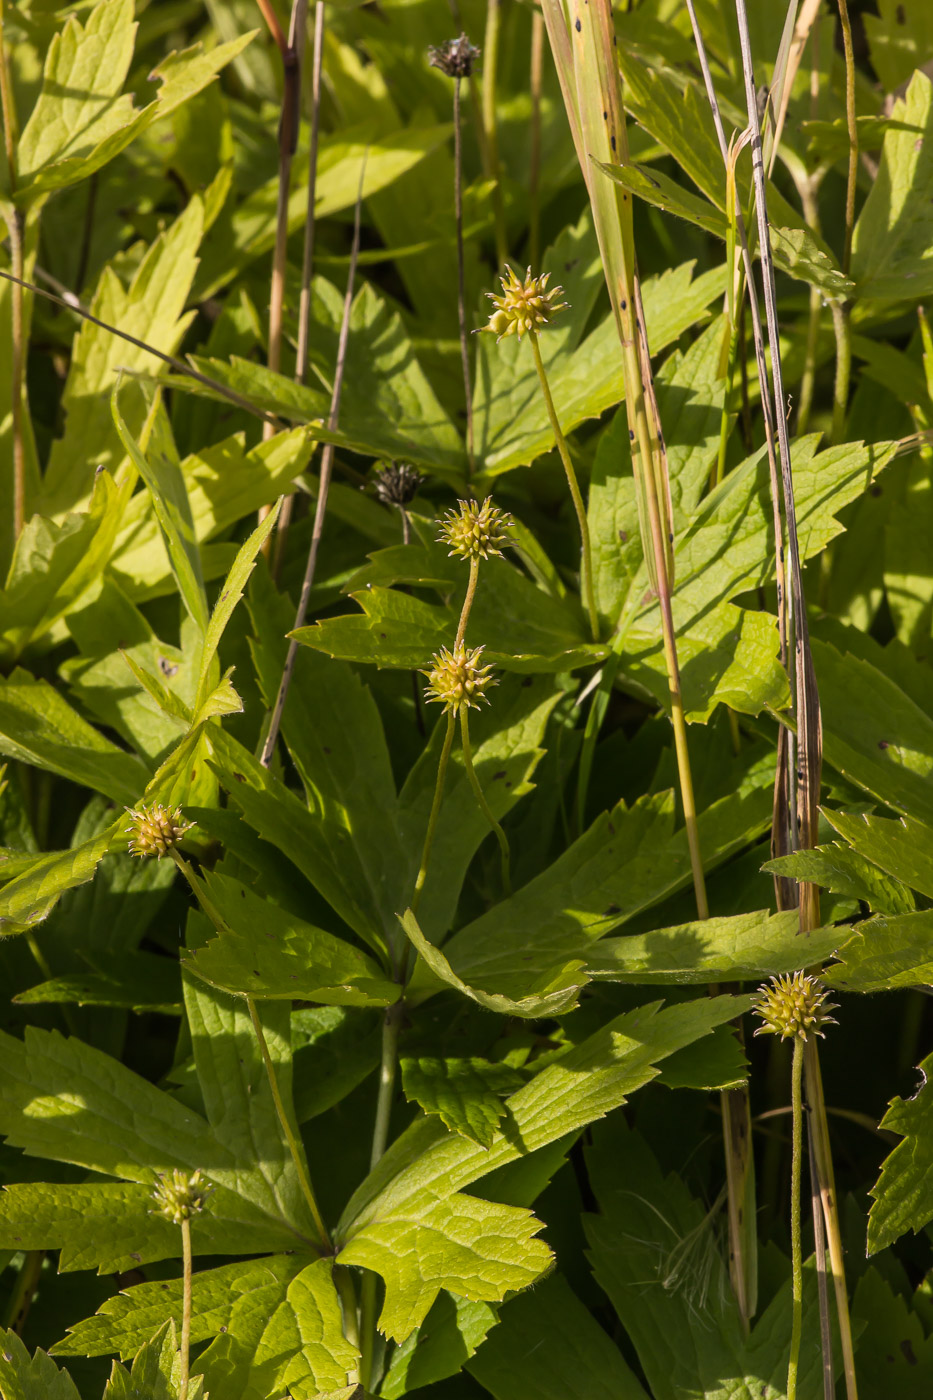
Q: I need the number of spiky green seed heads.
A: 6